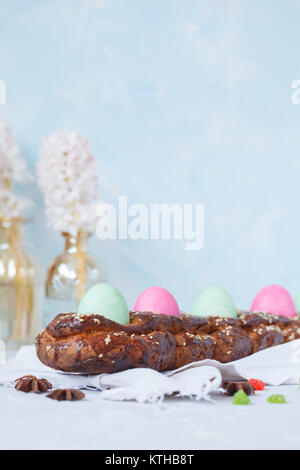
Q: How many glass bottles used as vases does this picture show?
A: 2